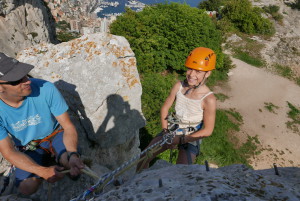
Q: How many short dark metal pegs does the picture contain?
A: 3